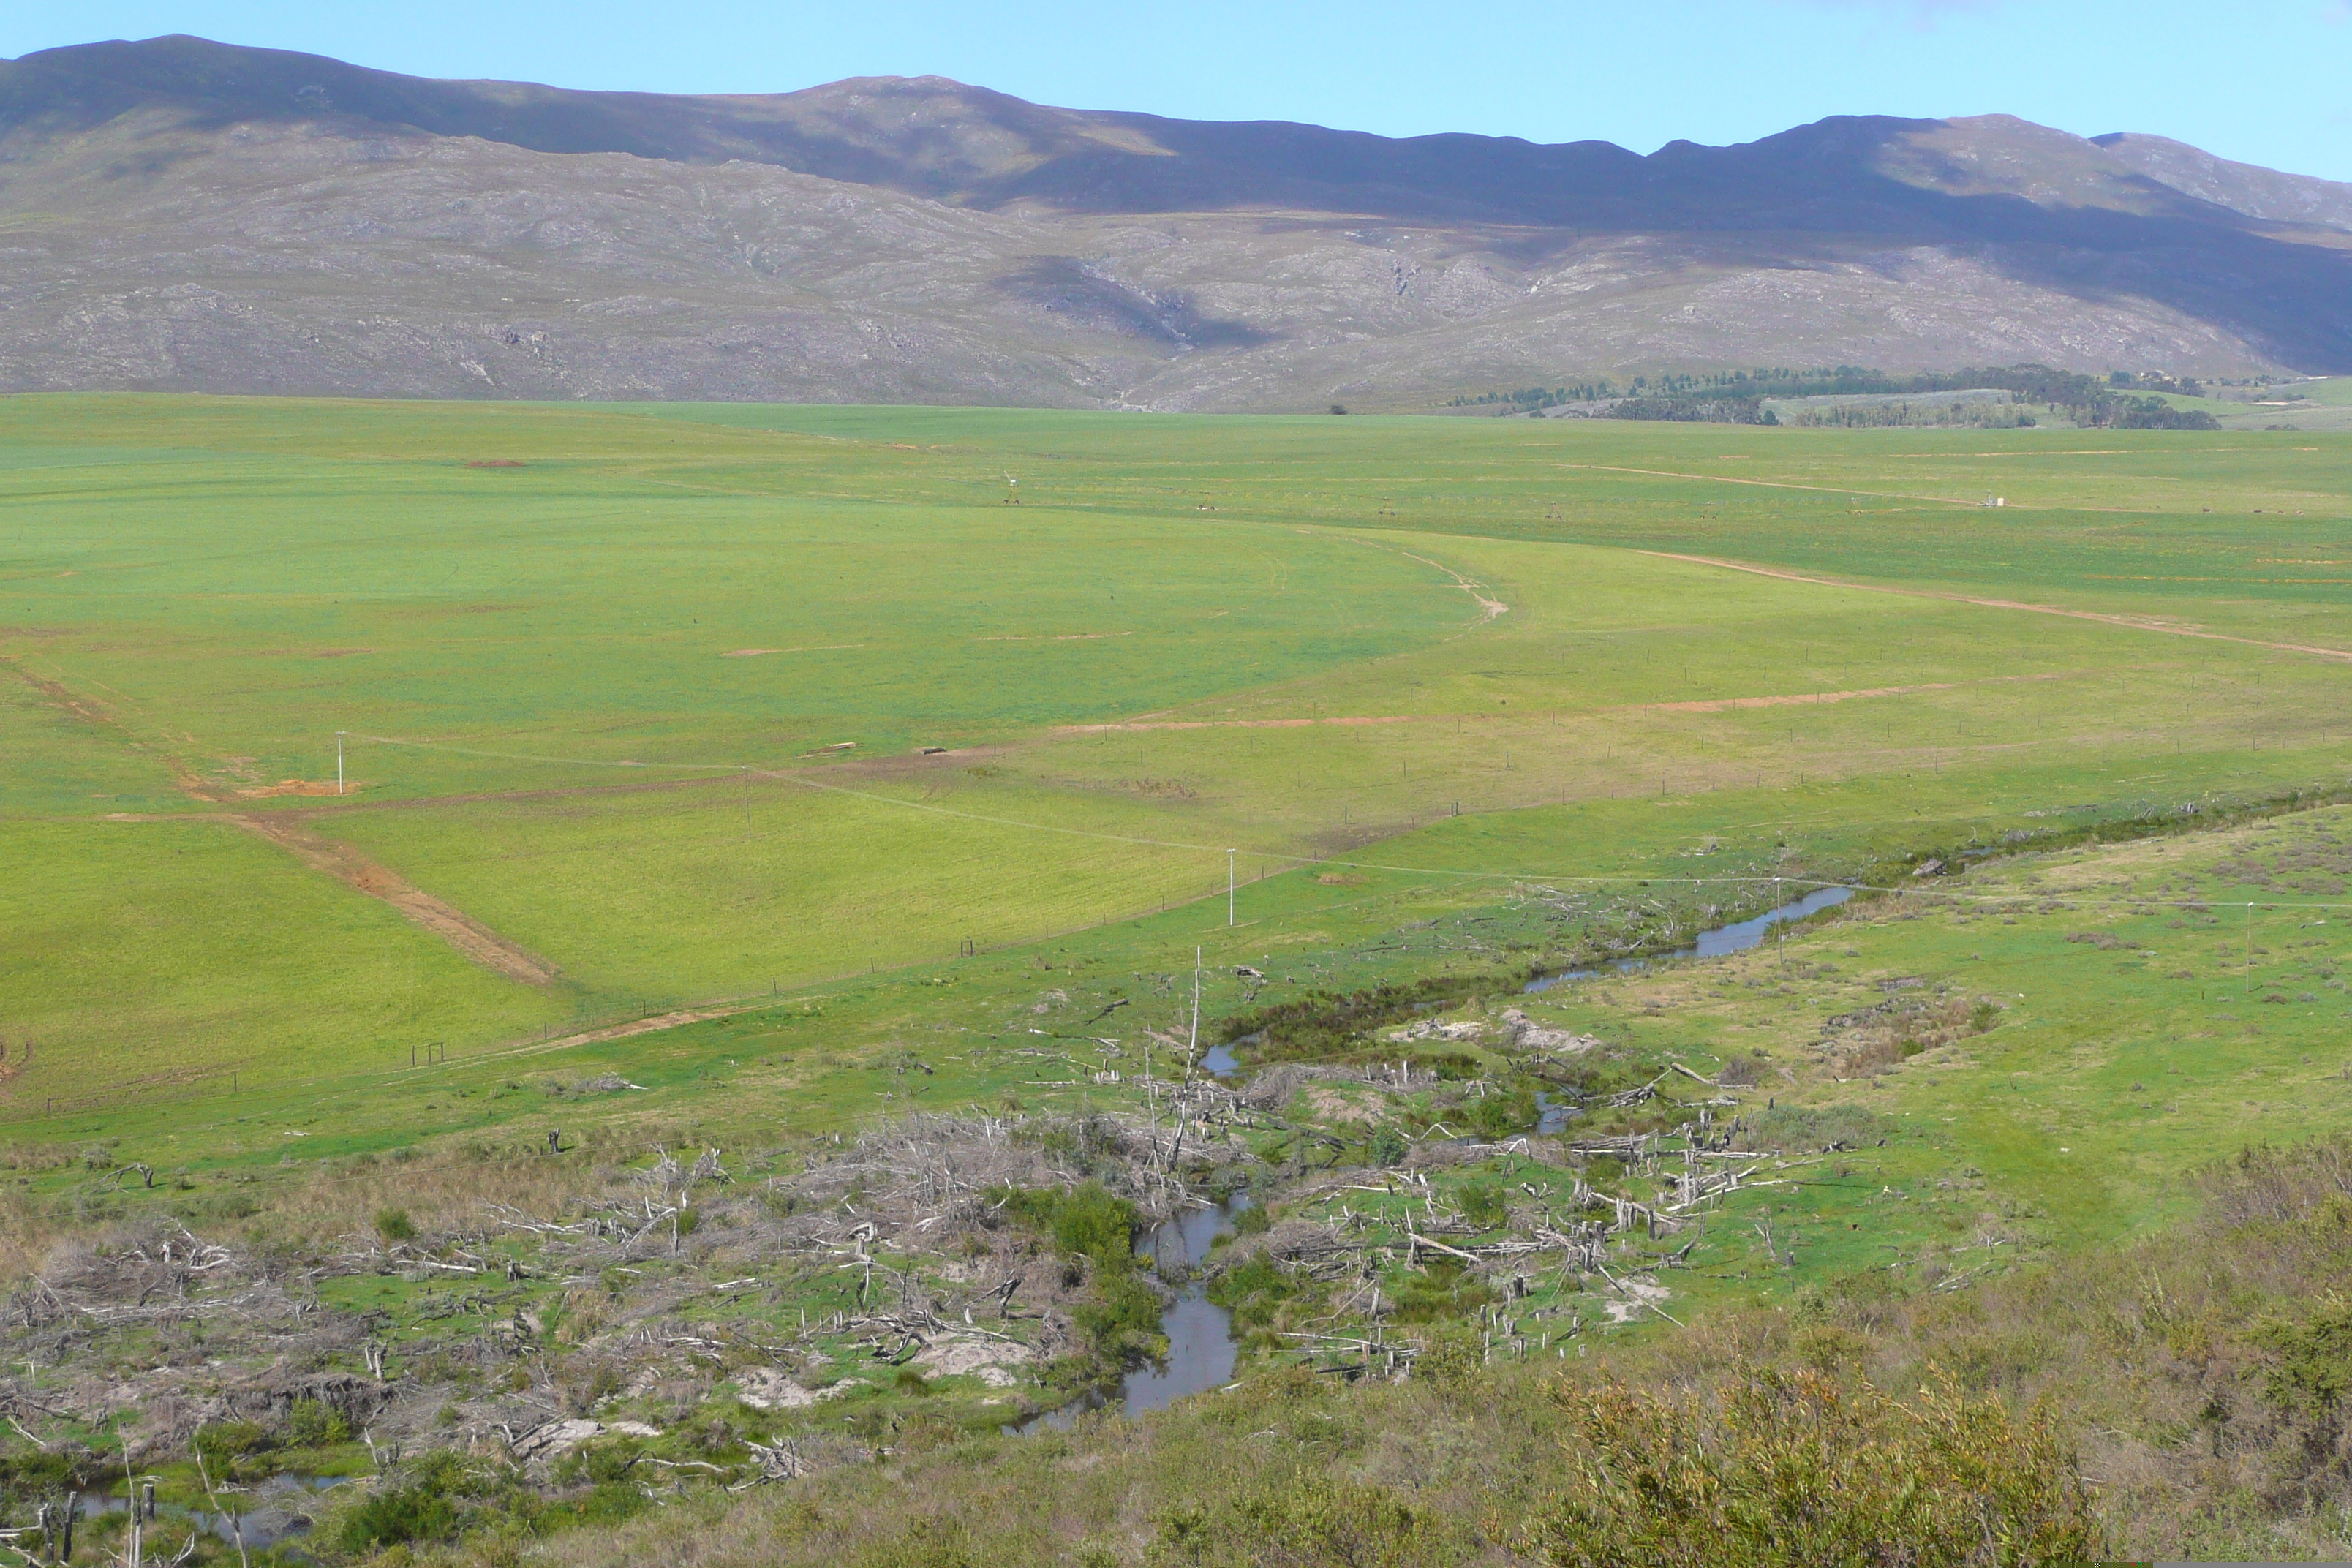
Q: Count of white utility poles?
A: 2